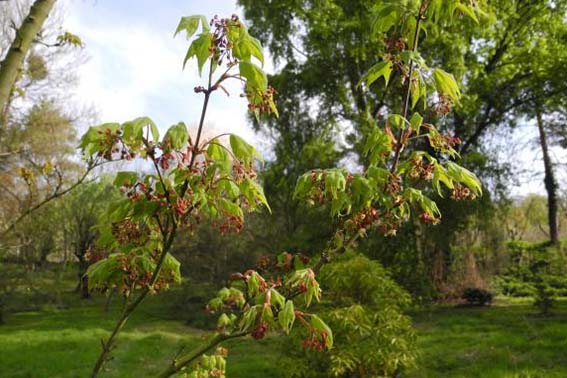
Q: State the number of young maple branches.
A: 2